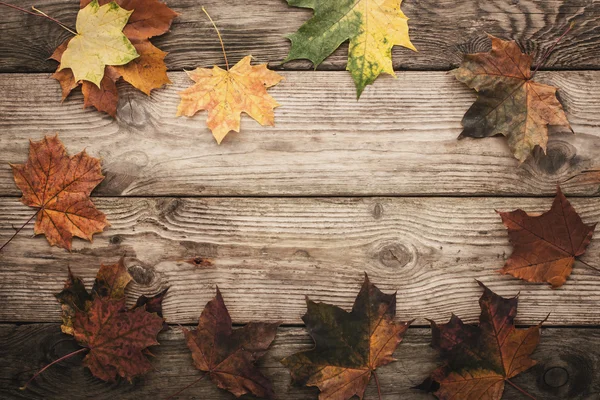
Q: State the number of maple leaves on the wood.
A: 12